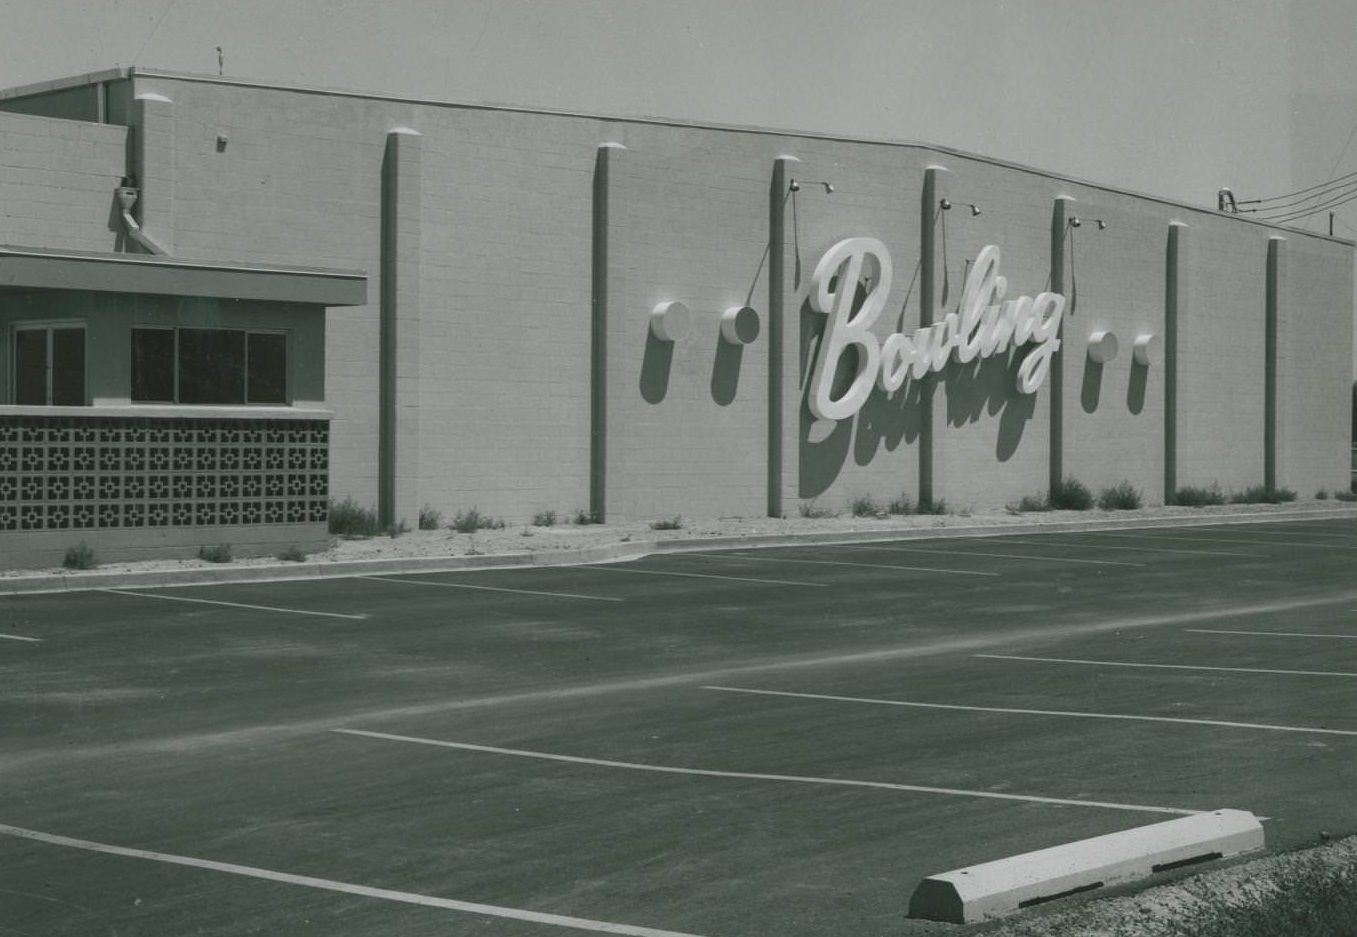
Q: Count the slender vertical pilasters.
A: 8